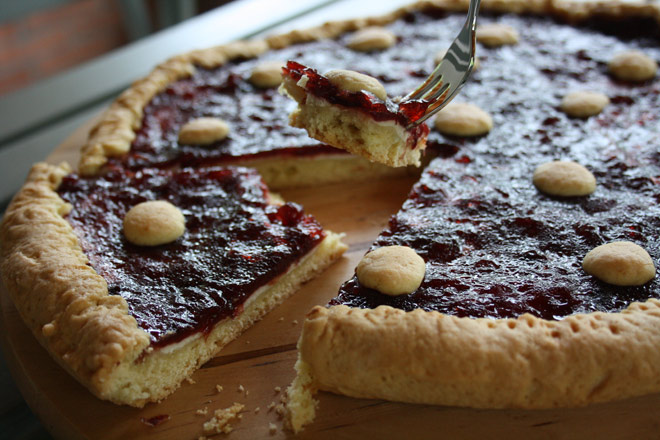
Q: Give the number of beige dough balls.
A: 13